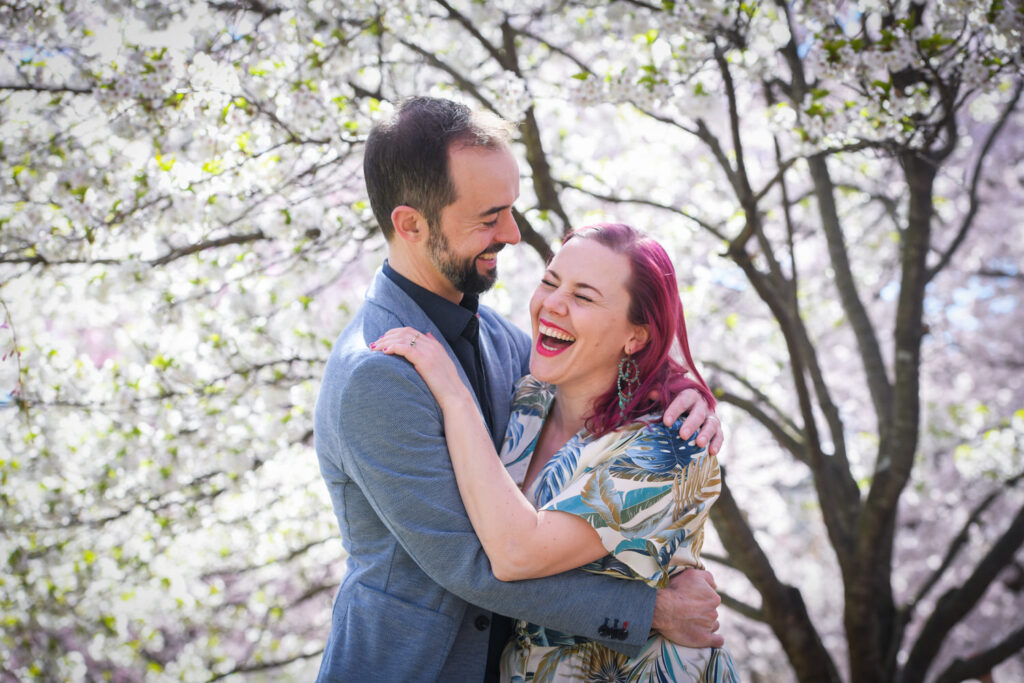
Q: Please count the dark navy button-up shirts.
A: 1